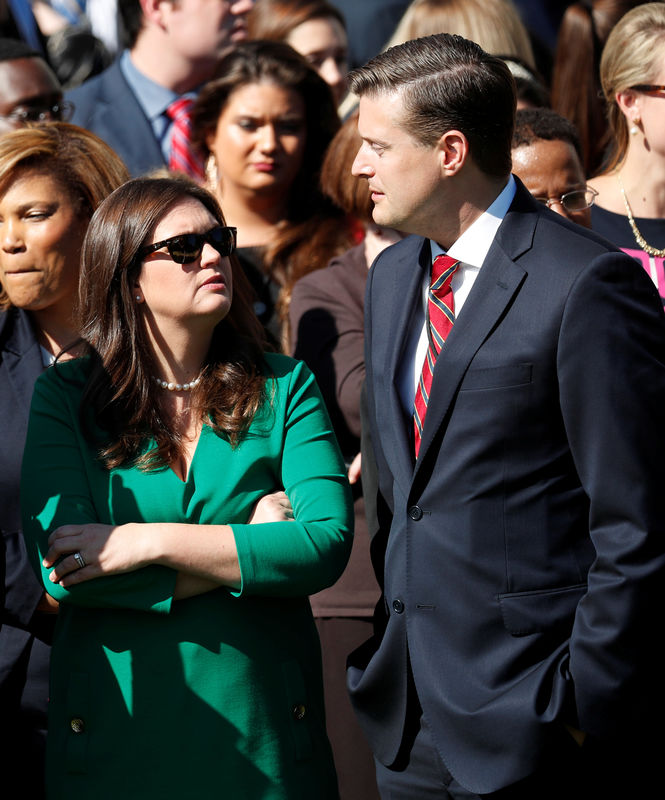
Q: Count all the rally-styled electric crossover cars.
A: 0